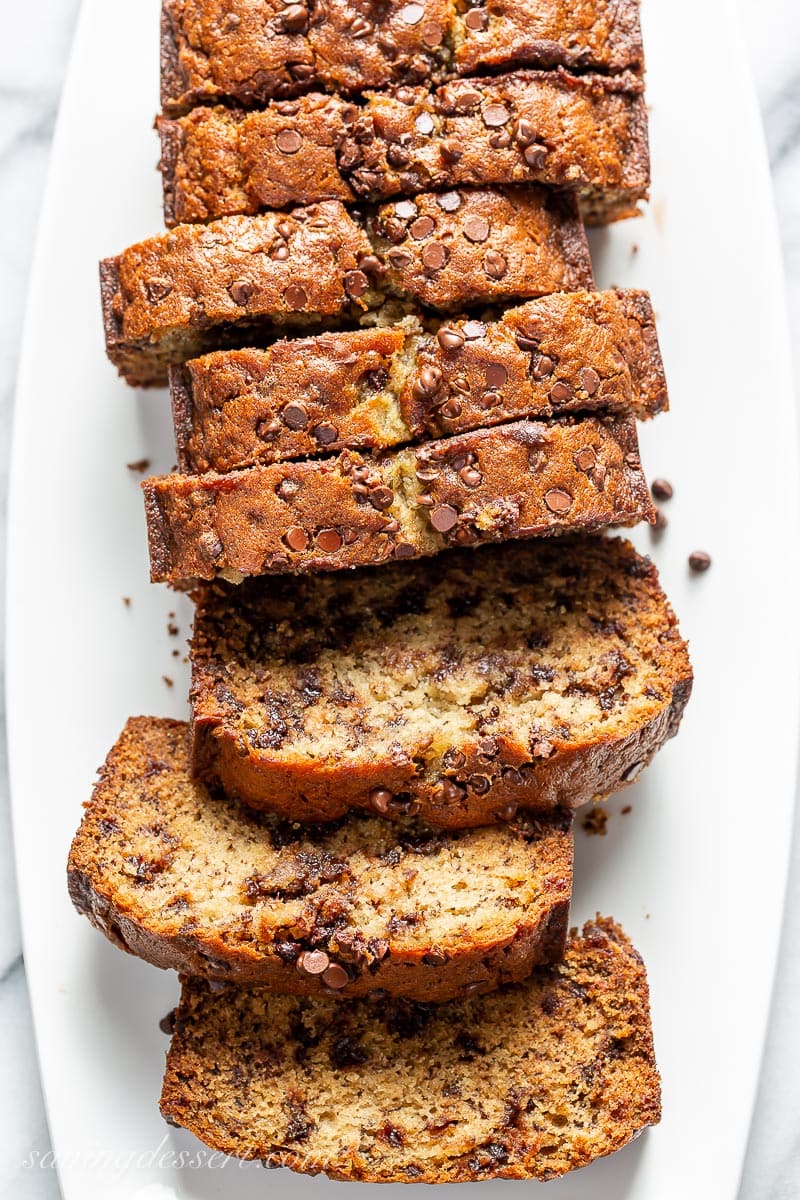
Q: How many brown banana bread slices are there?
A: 8